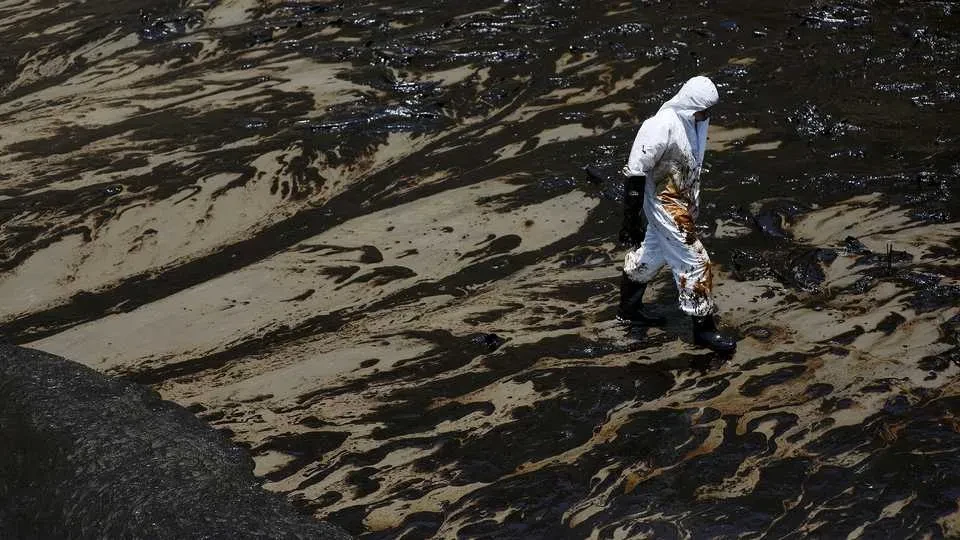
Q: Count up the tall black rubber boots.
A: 2